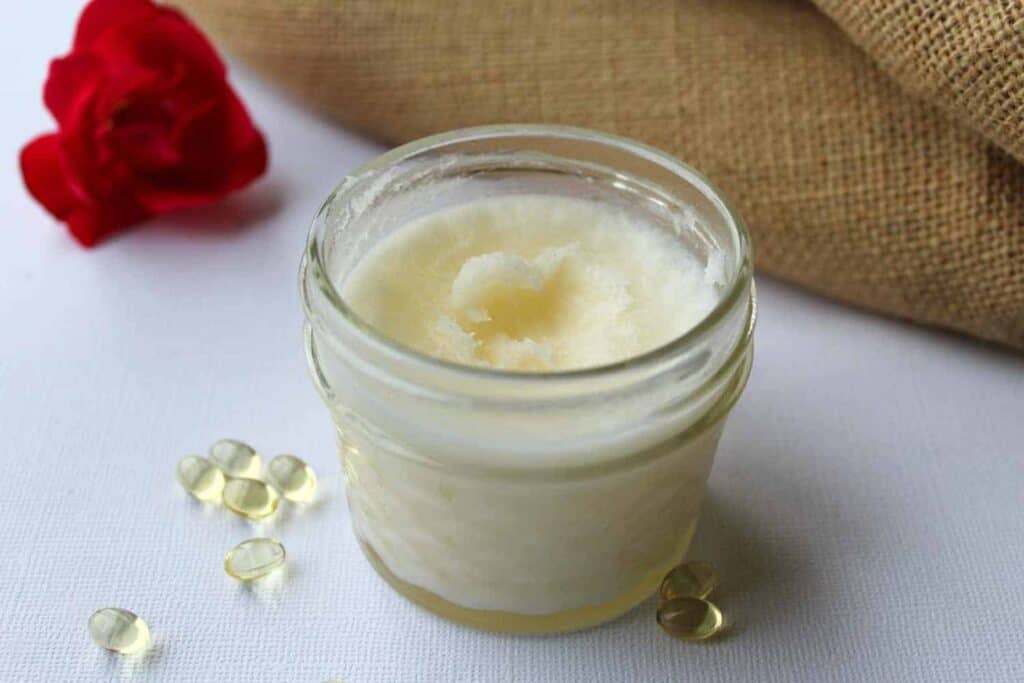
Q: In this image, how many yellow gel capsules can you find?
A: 8